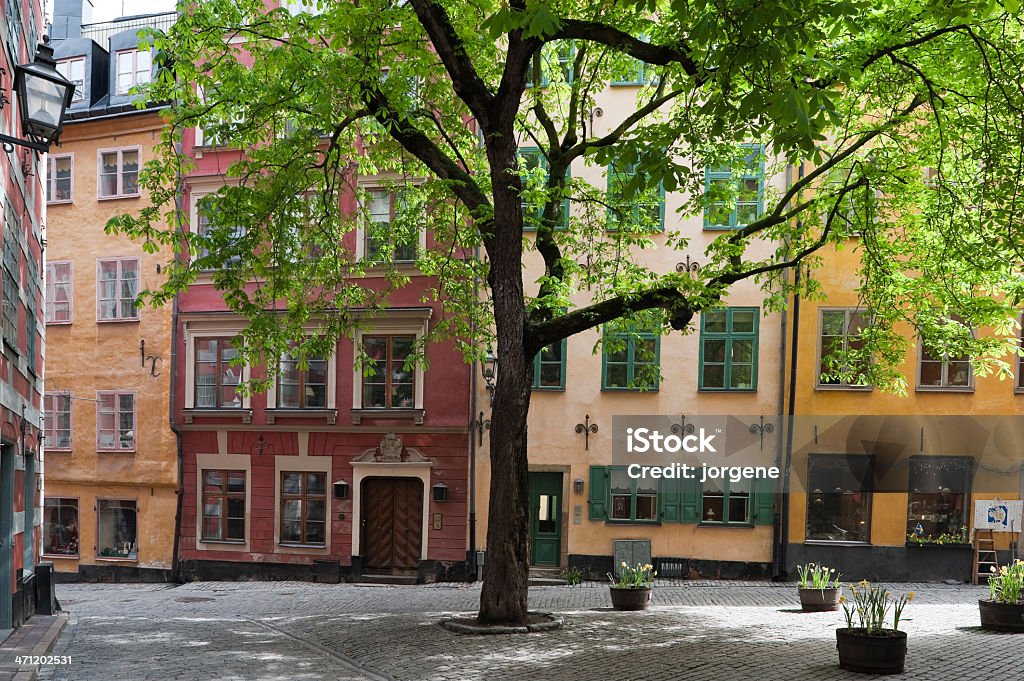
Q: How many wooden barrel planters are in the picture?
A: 4